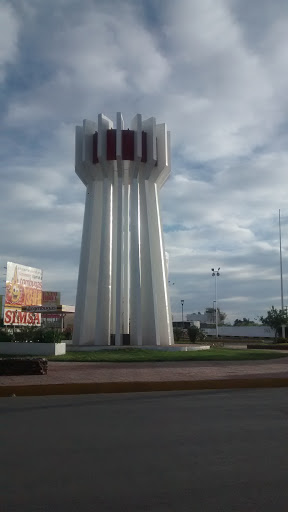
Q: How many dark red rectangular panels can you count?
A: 4